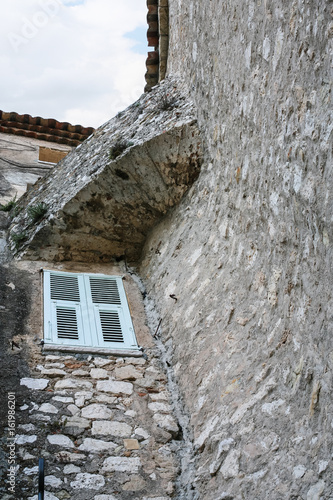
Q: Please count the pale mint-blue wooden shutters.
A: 2